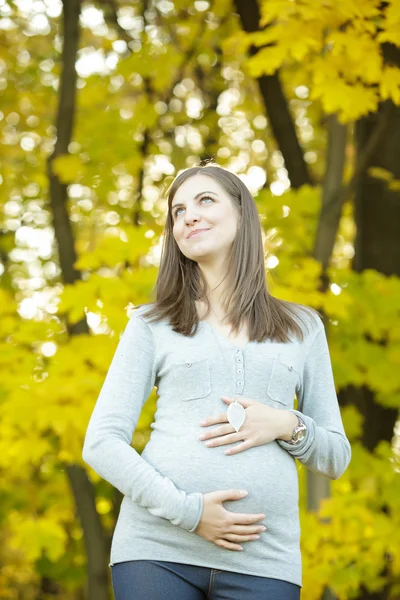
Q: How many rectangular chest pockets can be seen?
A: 2